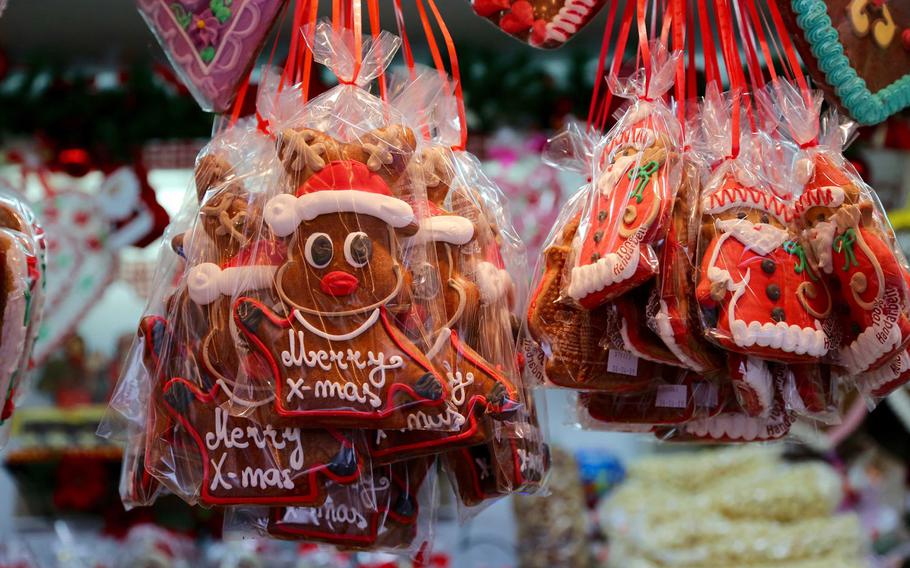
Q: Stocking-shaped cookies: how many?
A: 0